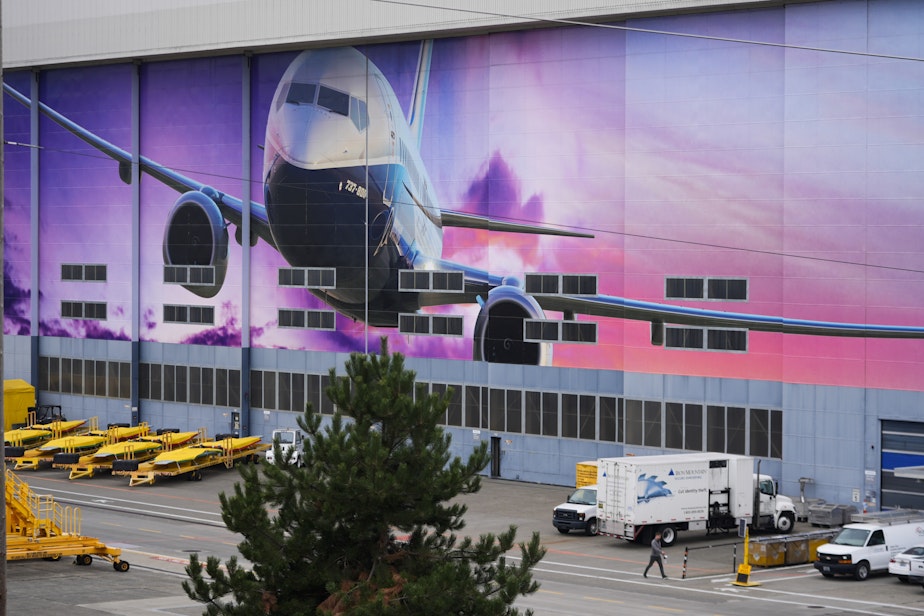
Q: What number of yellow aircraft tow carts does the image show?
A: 4